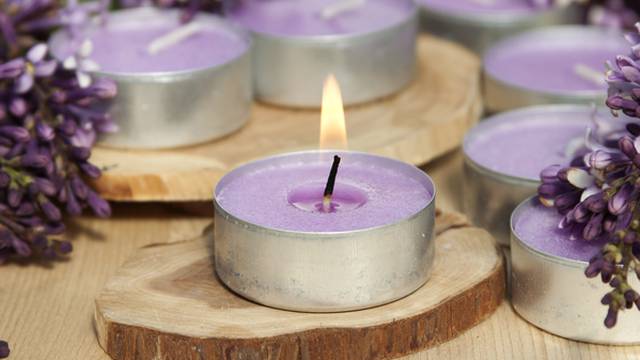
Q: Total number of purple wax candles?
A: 7